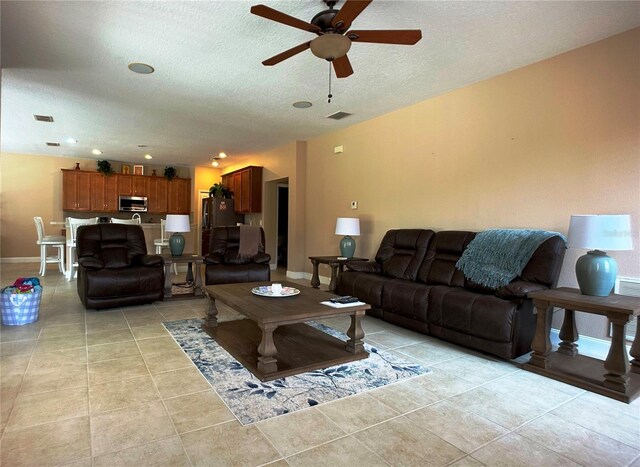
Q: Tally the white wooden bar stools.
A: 4